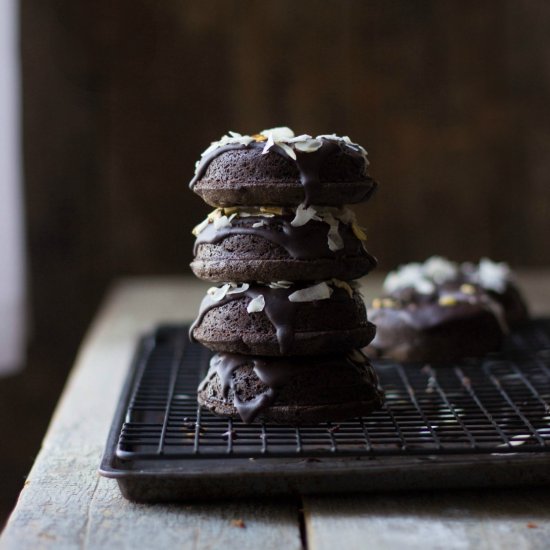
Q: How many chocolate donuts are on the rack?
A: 6